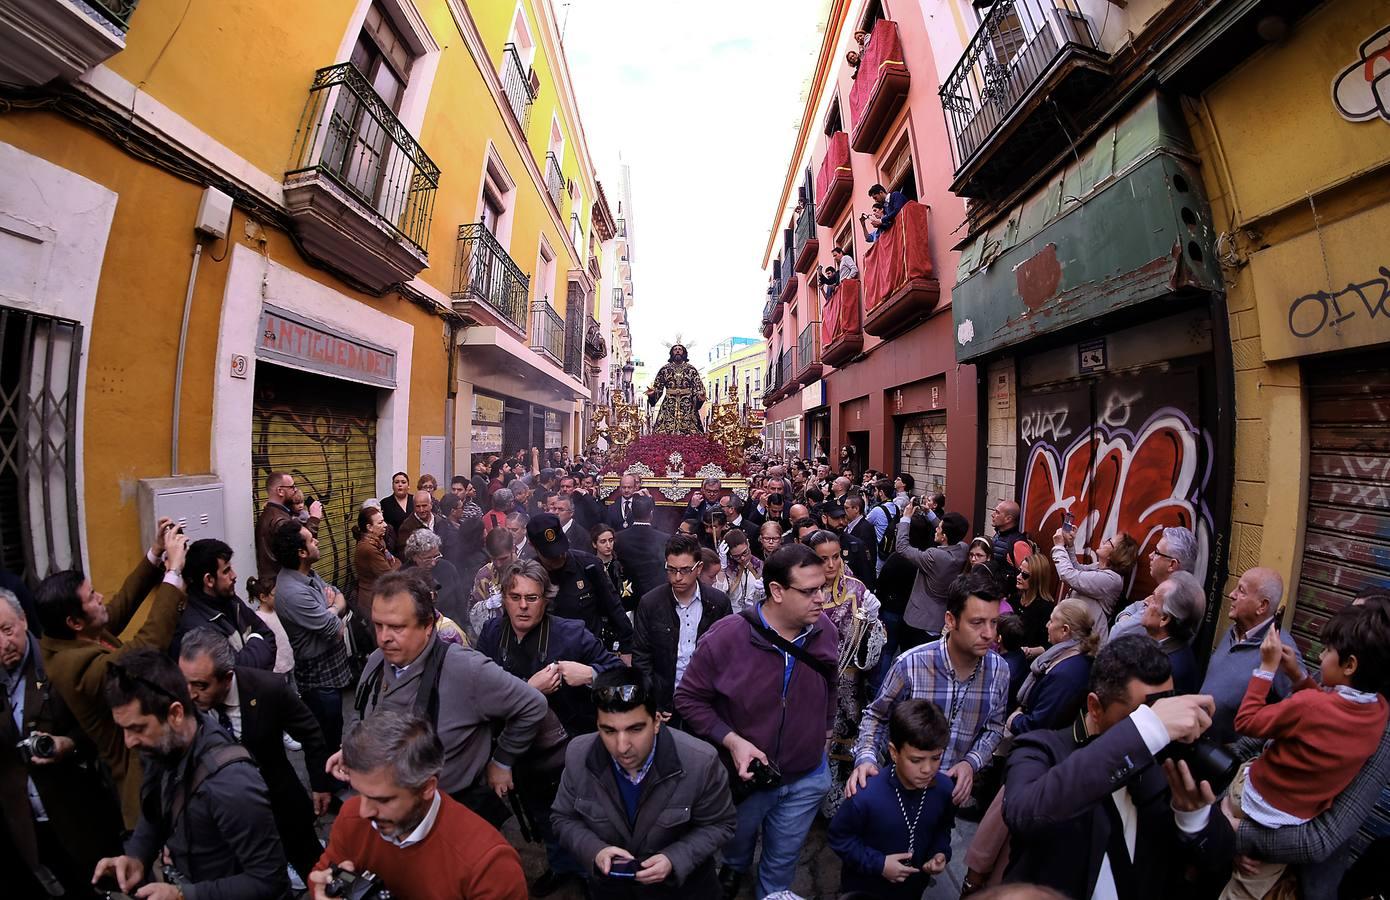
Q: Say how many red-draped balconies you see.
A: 4